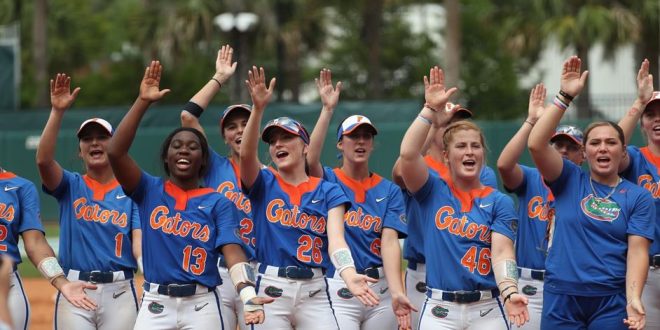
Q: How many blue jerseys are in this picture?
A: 11